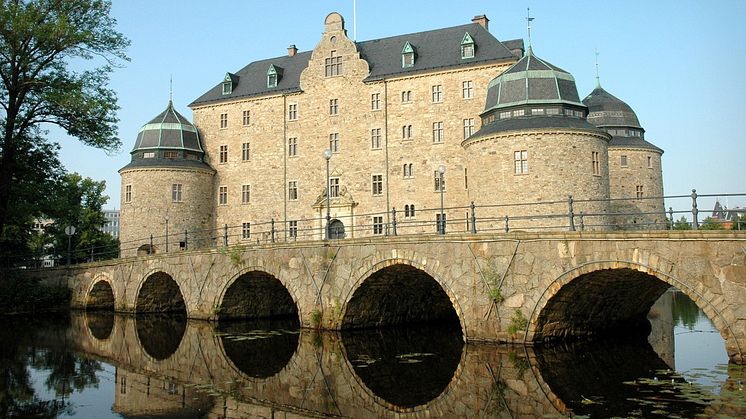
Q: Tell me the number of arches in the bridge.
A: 5